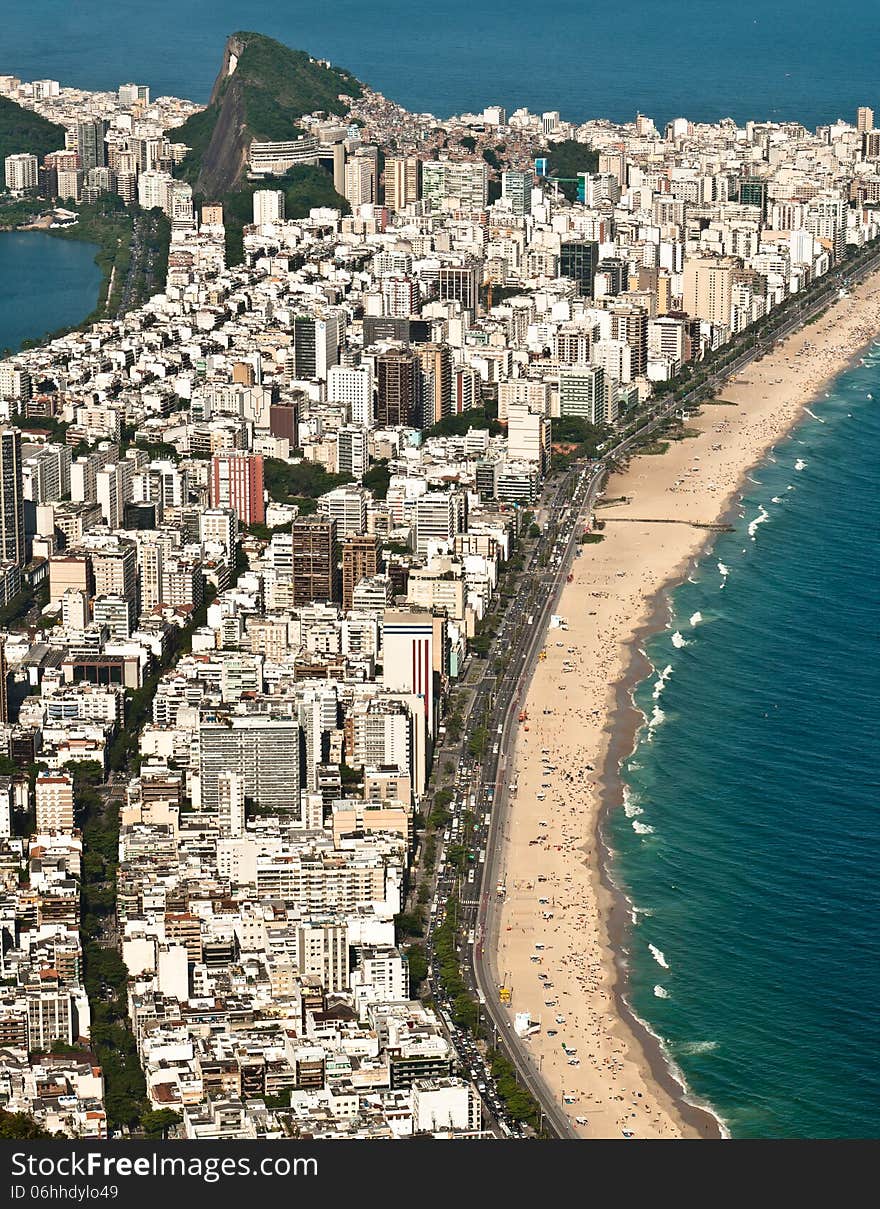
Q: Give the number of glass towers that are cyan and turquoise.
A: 2